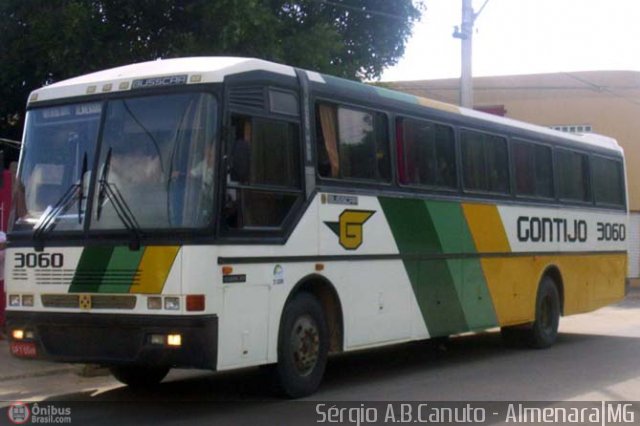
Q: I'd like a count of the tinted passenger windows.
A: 6